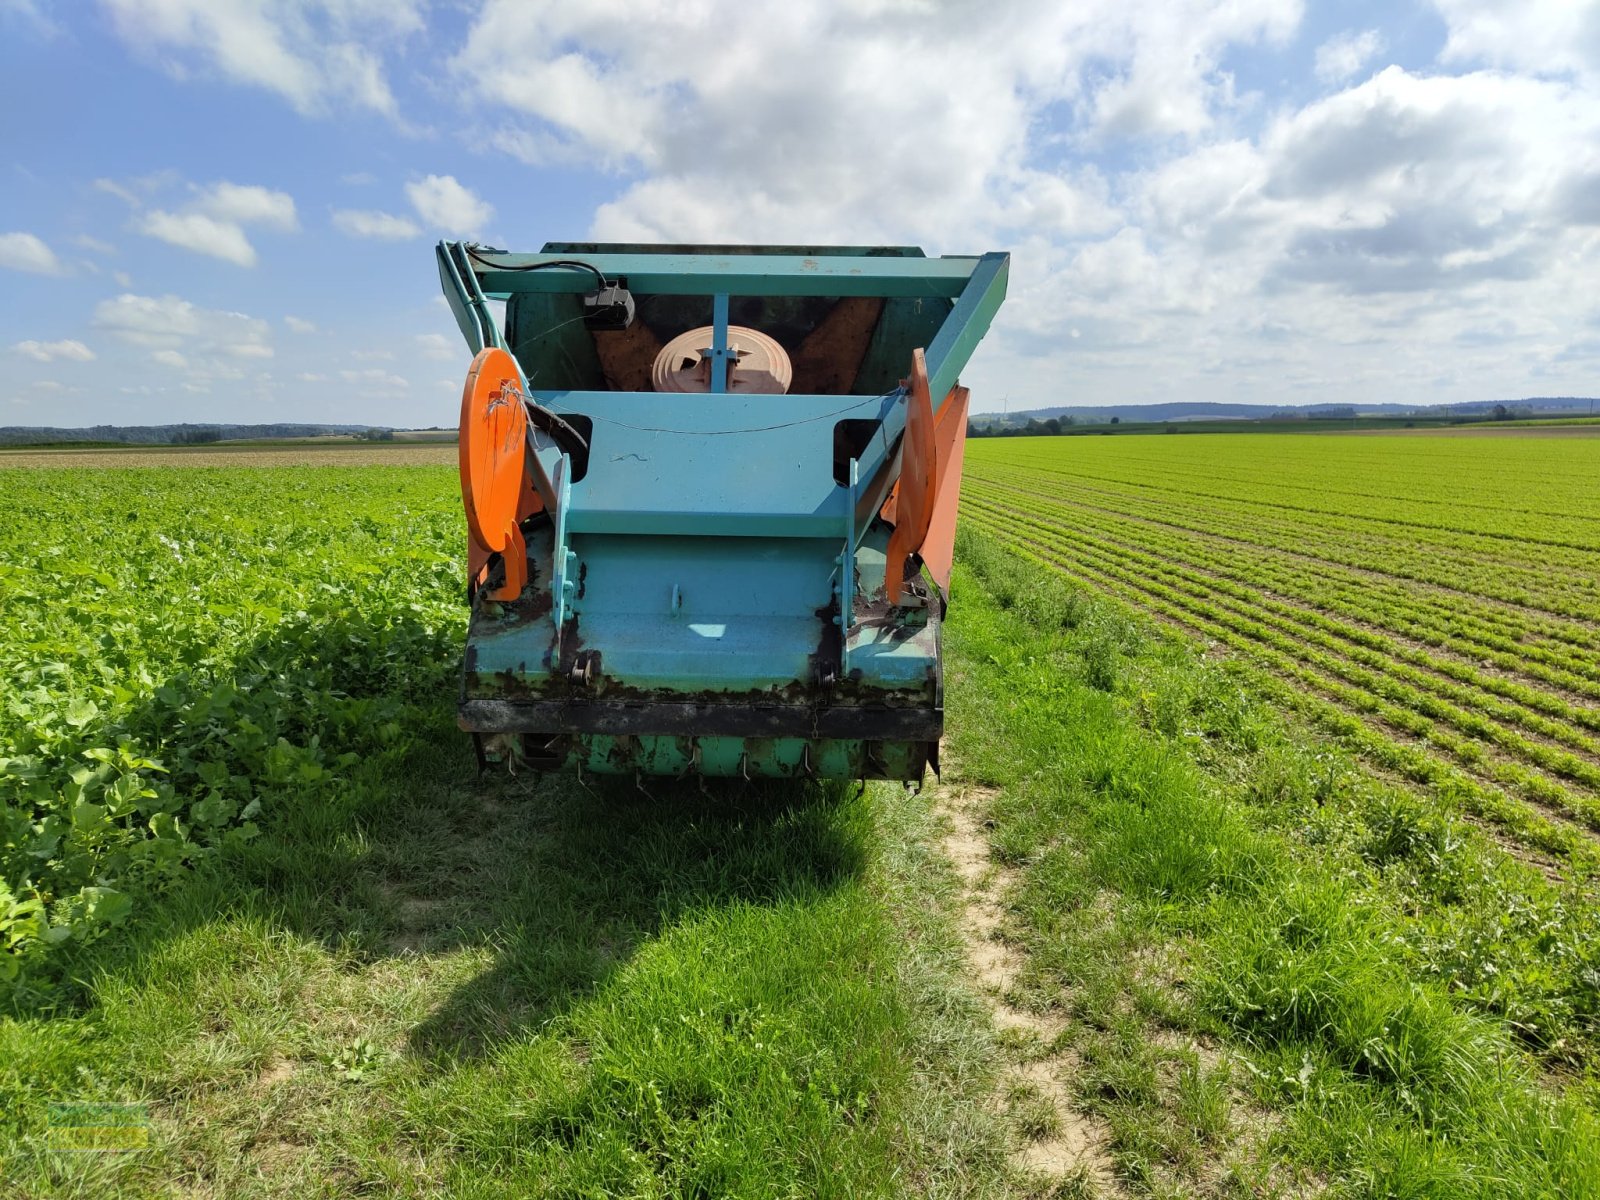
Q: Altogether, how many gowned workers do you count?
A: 0